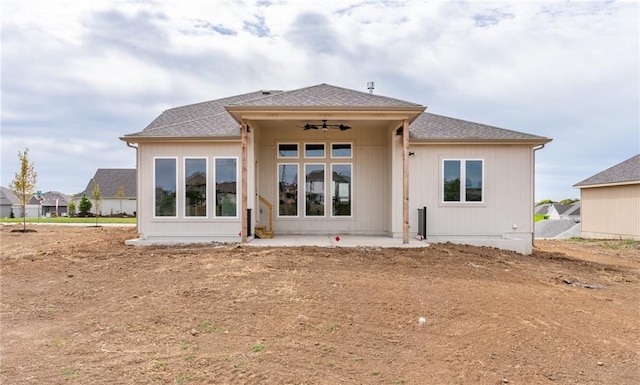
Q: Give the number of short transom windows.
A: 3